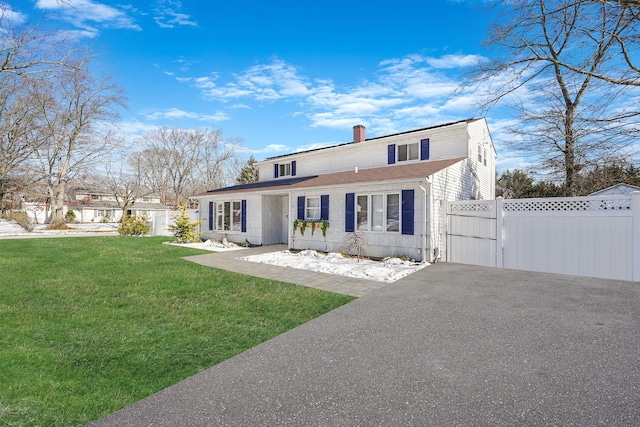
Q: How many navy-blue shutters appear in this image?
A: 10